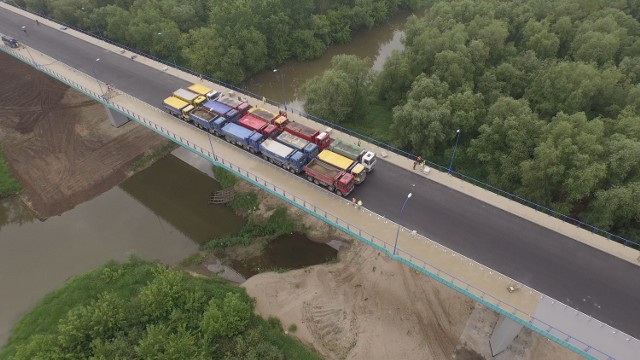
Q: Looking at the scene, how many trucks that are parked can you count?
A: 15